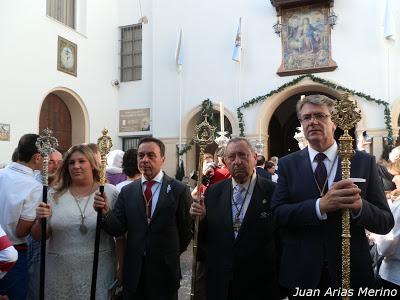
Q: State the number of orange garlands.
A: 0